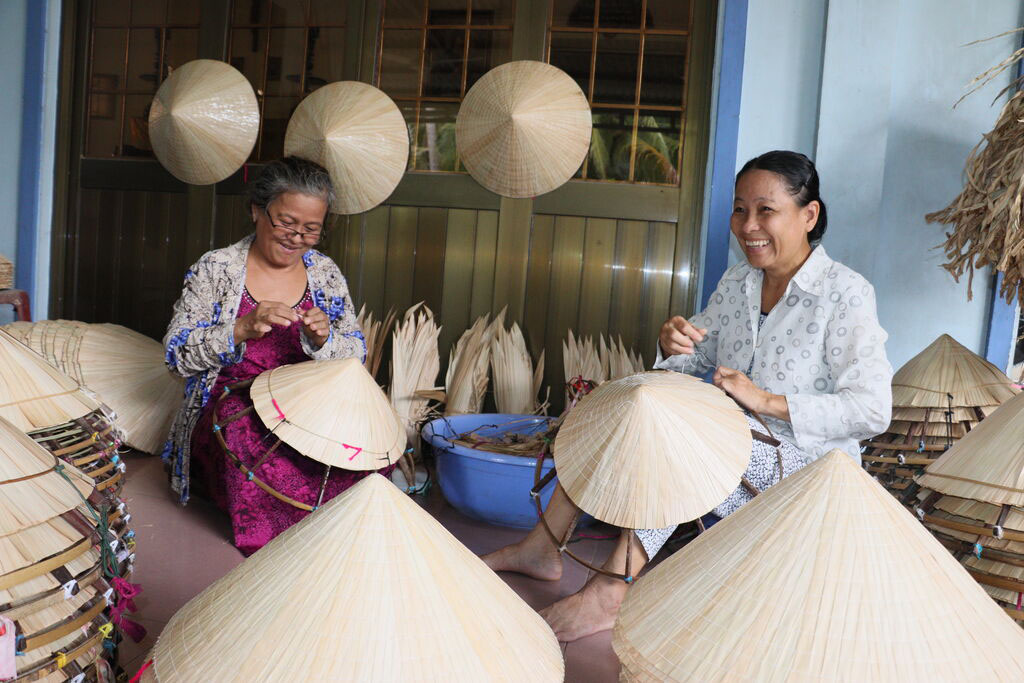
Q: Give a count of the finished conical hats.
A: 5